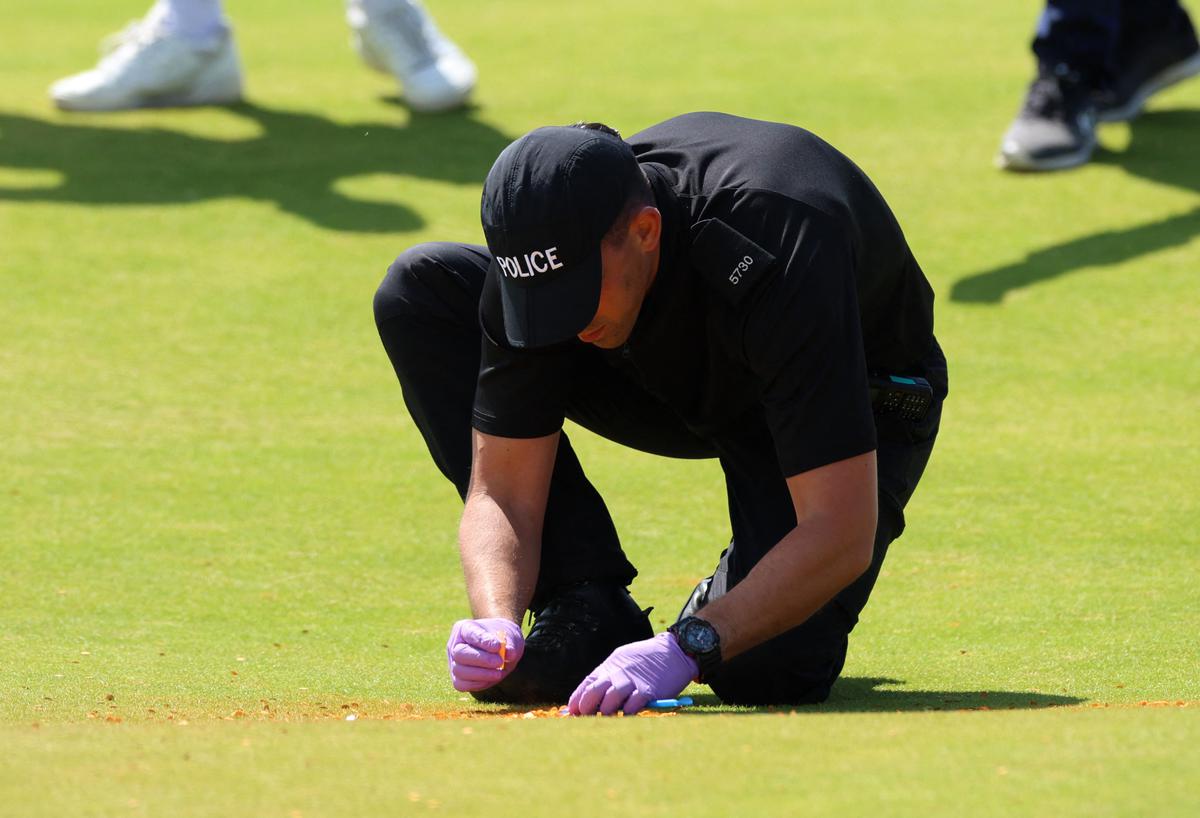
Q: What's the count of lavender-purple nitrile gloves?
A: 2